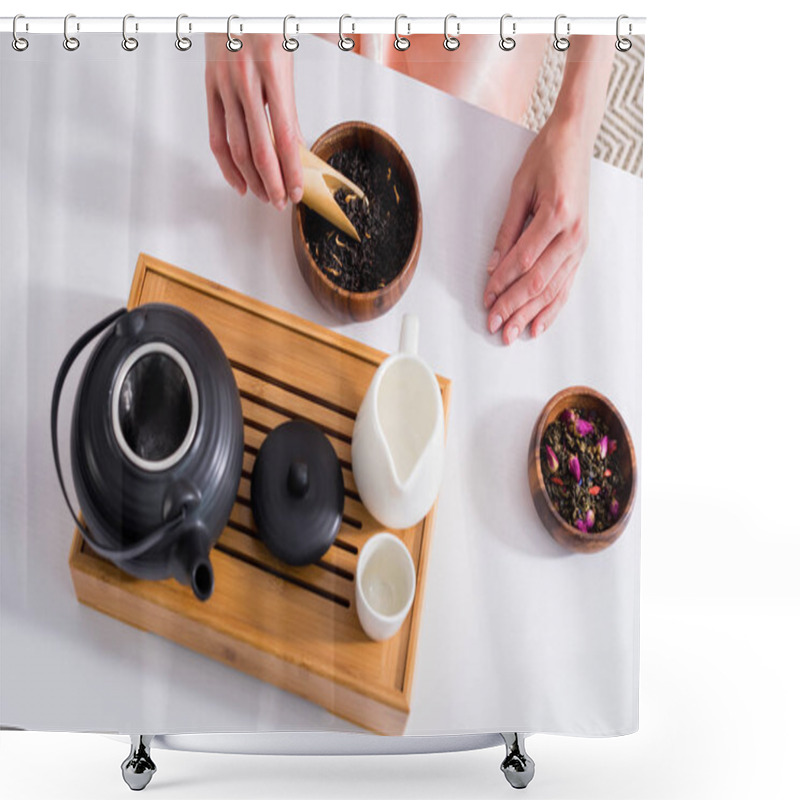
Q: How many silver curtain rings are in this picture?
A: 12